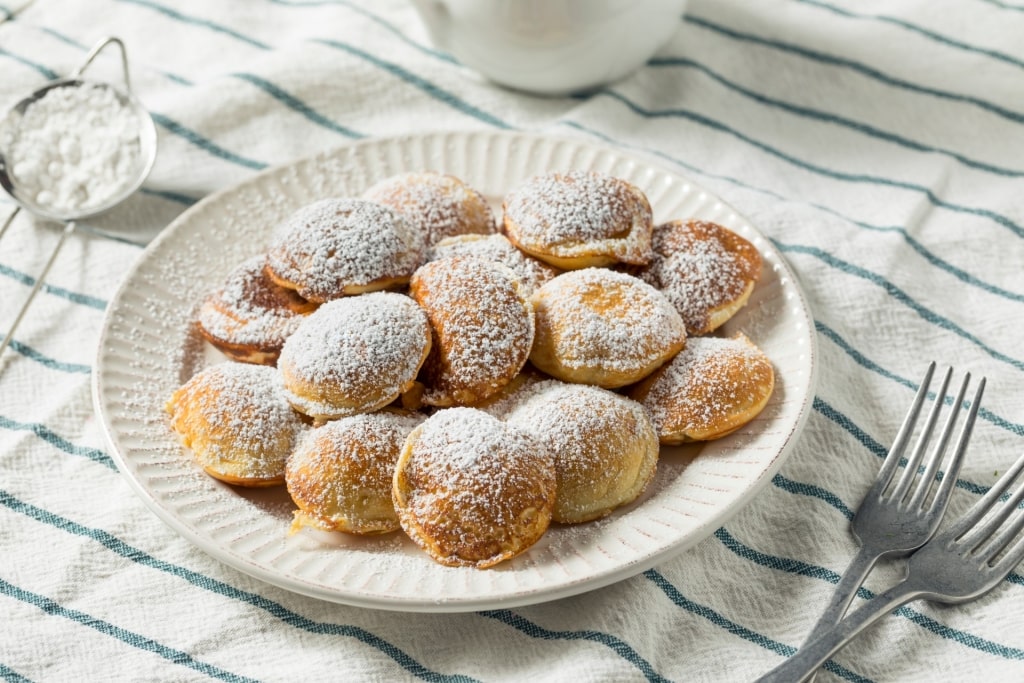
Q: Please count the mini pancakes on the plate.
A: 14